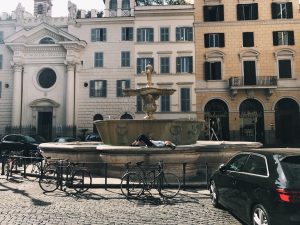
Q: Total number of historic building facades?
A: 3